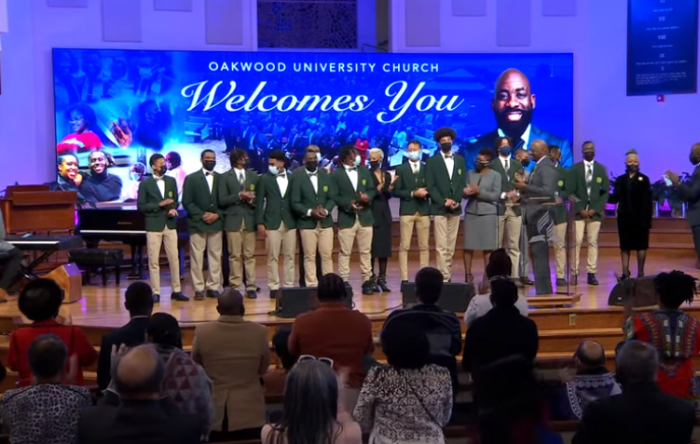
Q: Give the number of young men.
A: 11